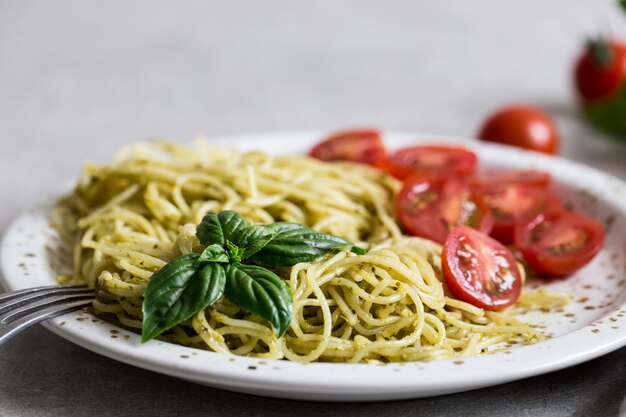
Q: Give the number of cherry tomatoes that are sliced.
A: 7